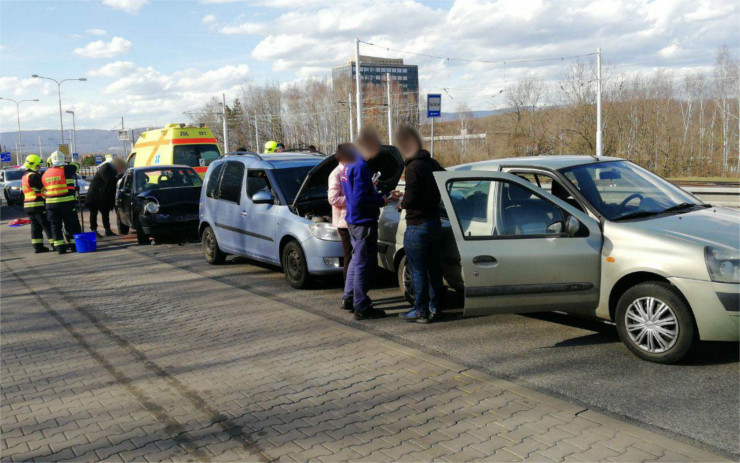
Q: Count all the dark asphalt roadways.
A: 1